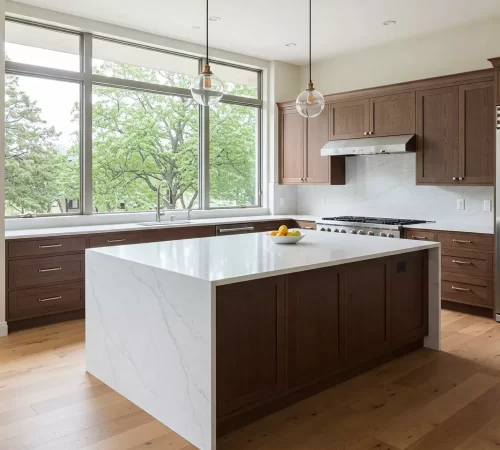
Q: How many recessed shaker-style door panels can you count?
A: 10